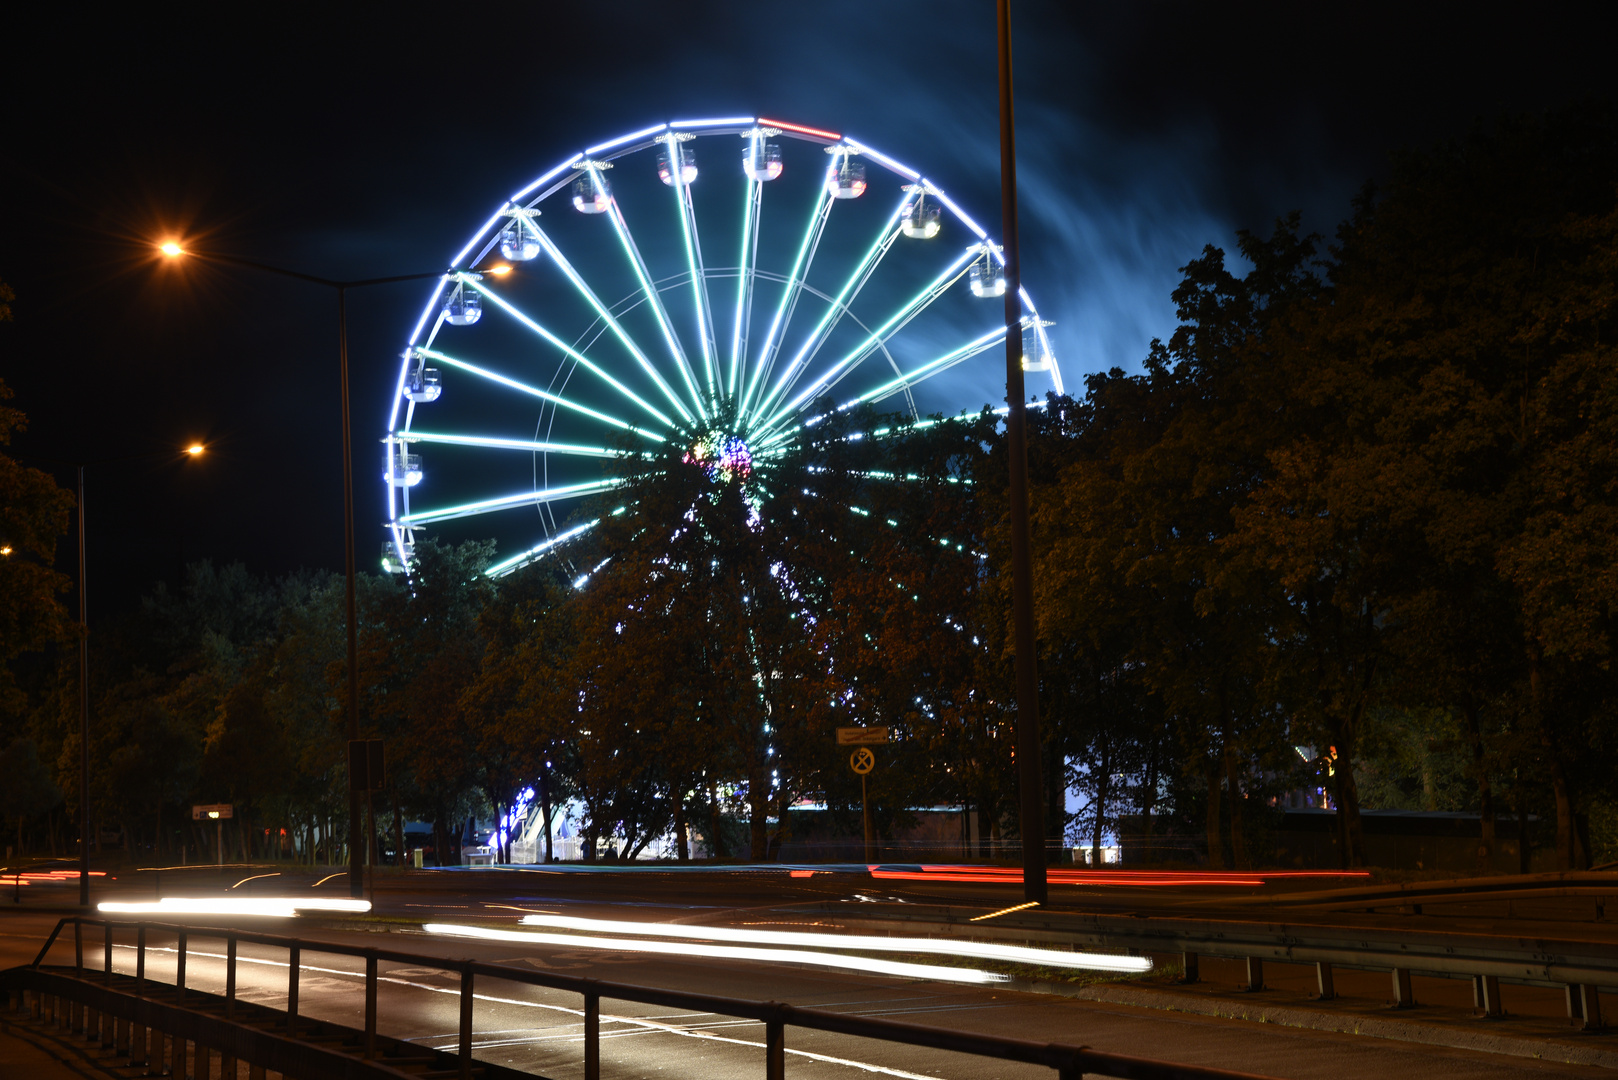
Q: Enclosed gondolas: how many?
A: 12